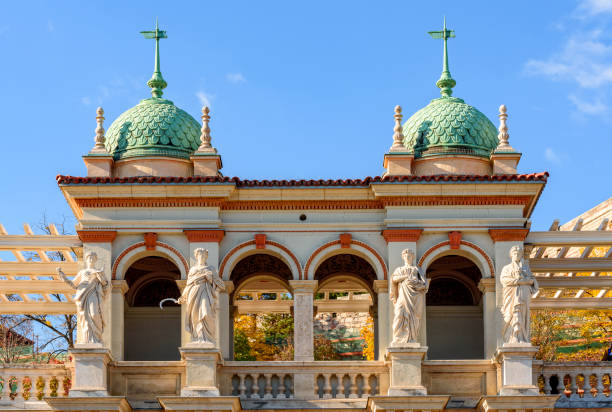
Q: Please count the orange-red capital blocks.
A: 4